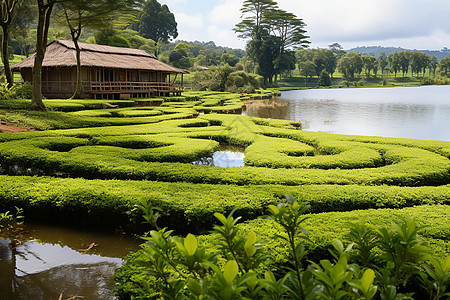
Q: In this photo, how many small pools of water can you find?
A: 2